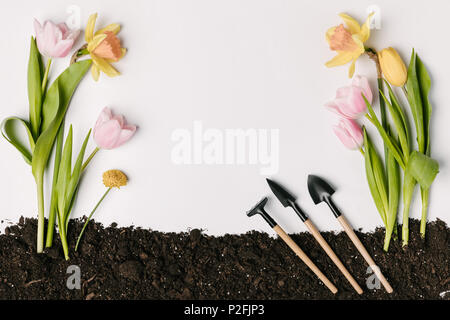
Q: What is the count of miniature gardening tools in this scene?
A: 3